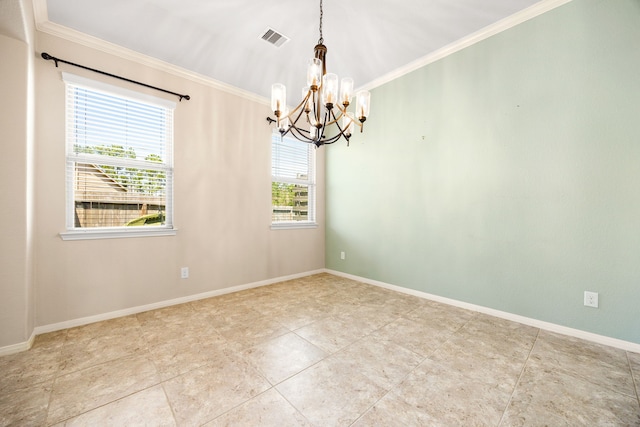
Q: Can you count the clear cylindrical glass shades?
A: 9